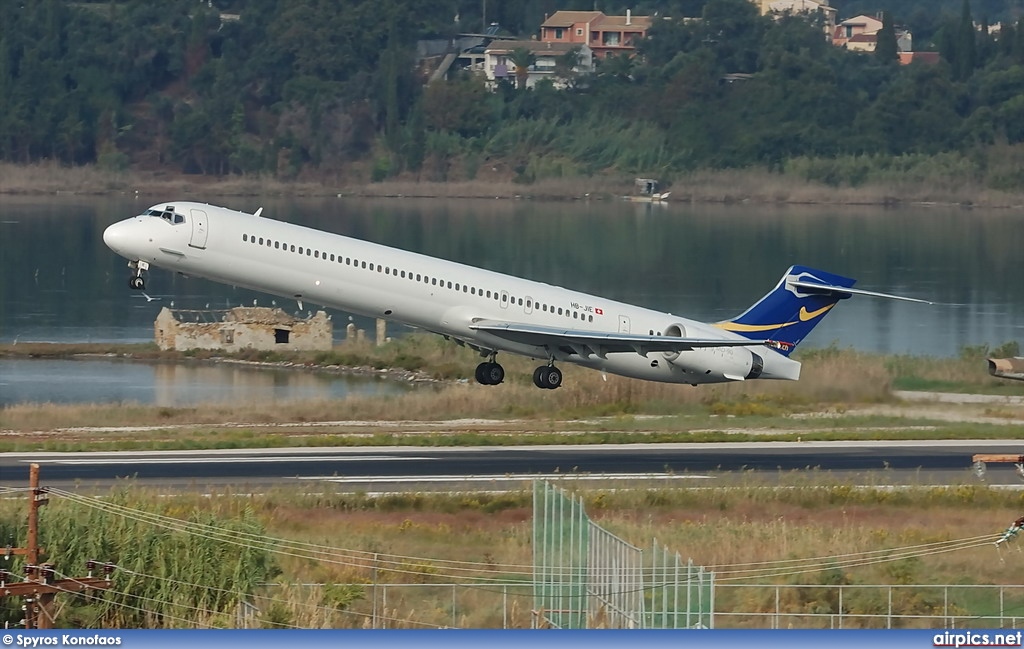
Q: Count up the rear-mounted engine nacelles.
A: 1